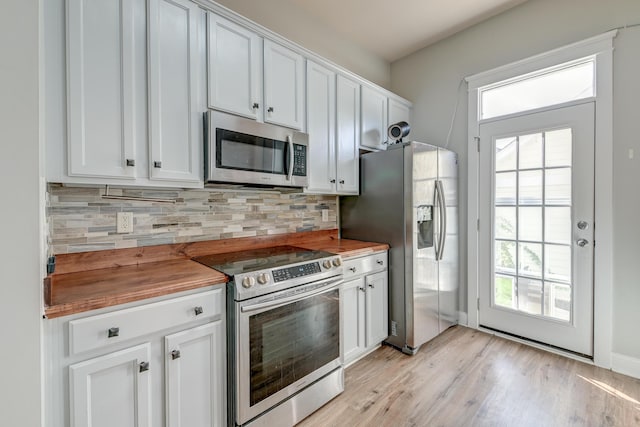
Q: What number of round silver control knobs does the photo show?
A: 4